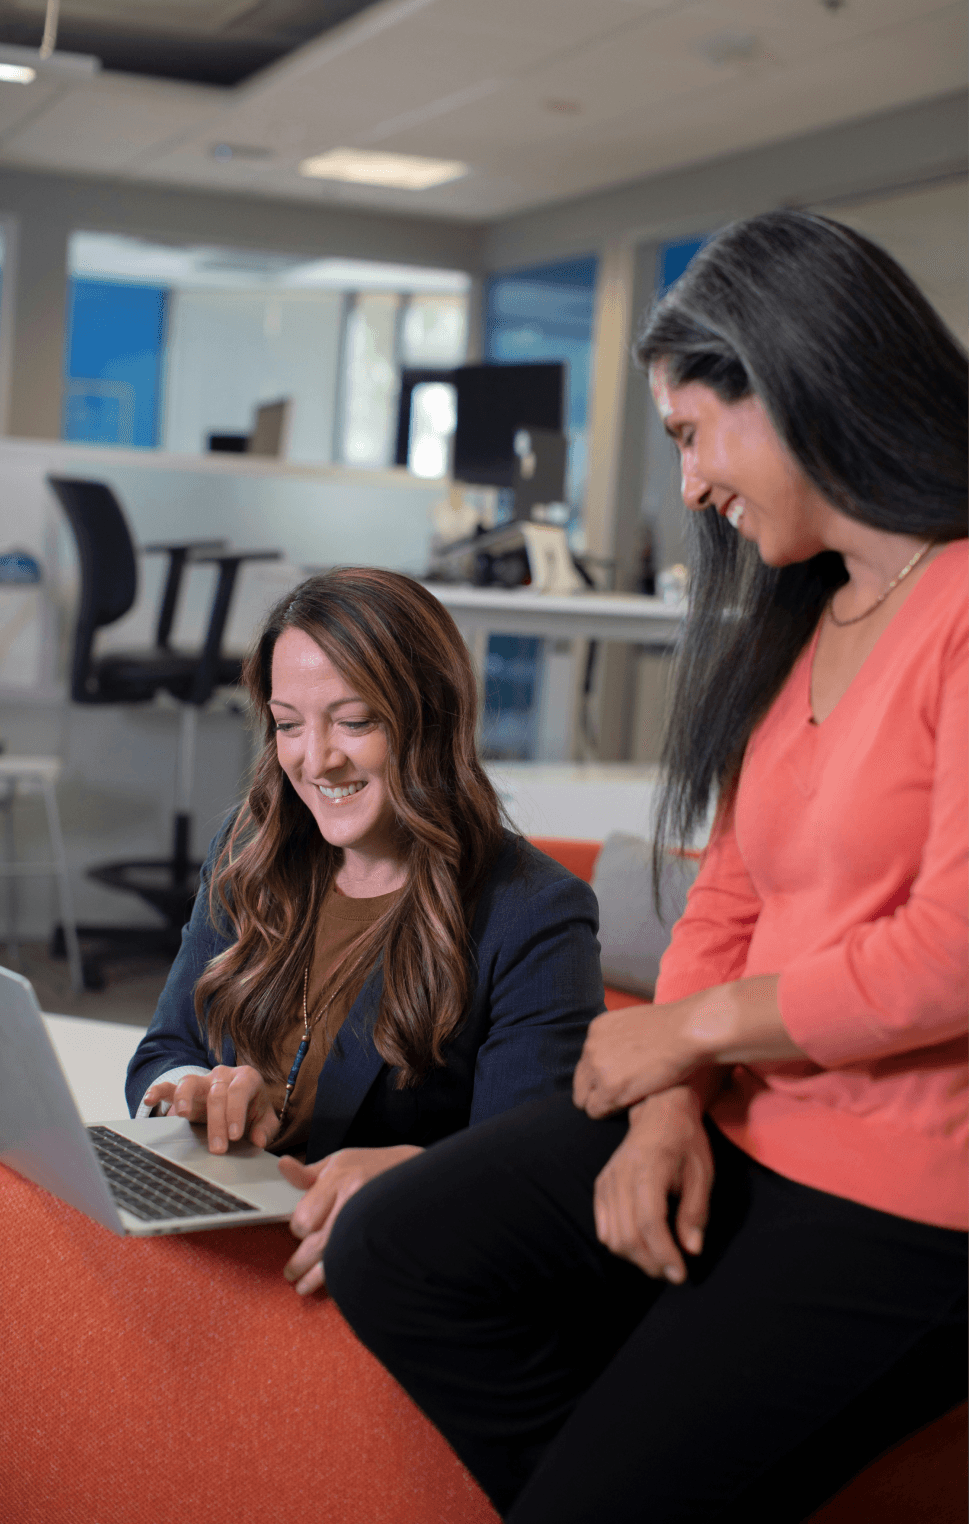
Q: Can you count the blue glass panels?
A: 3